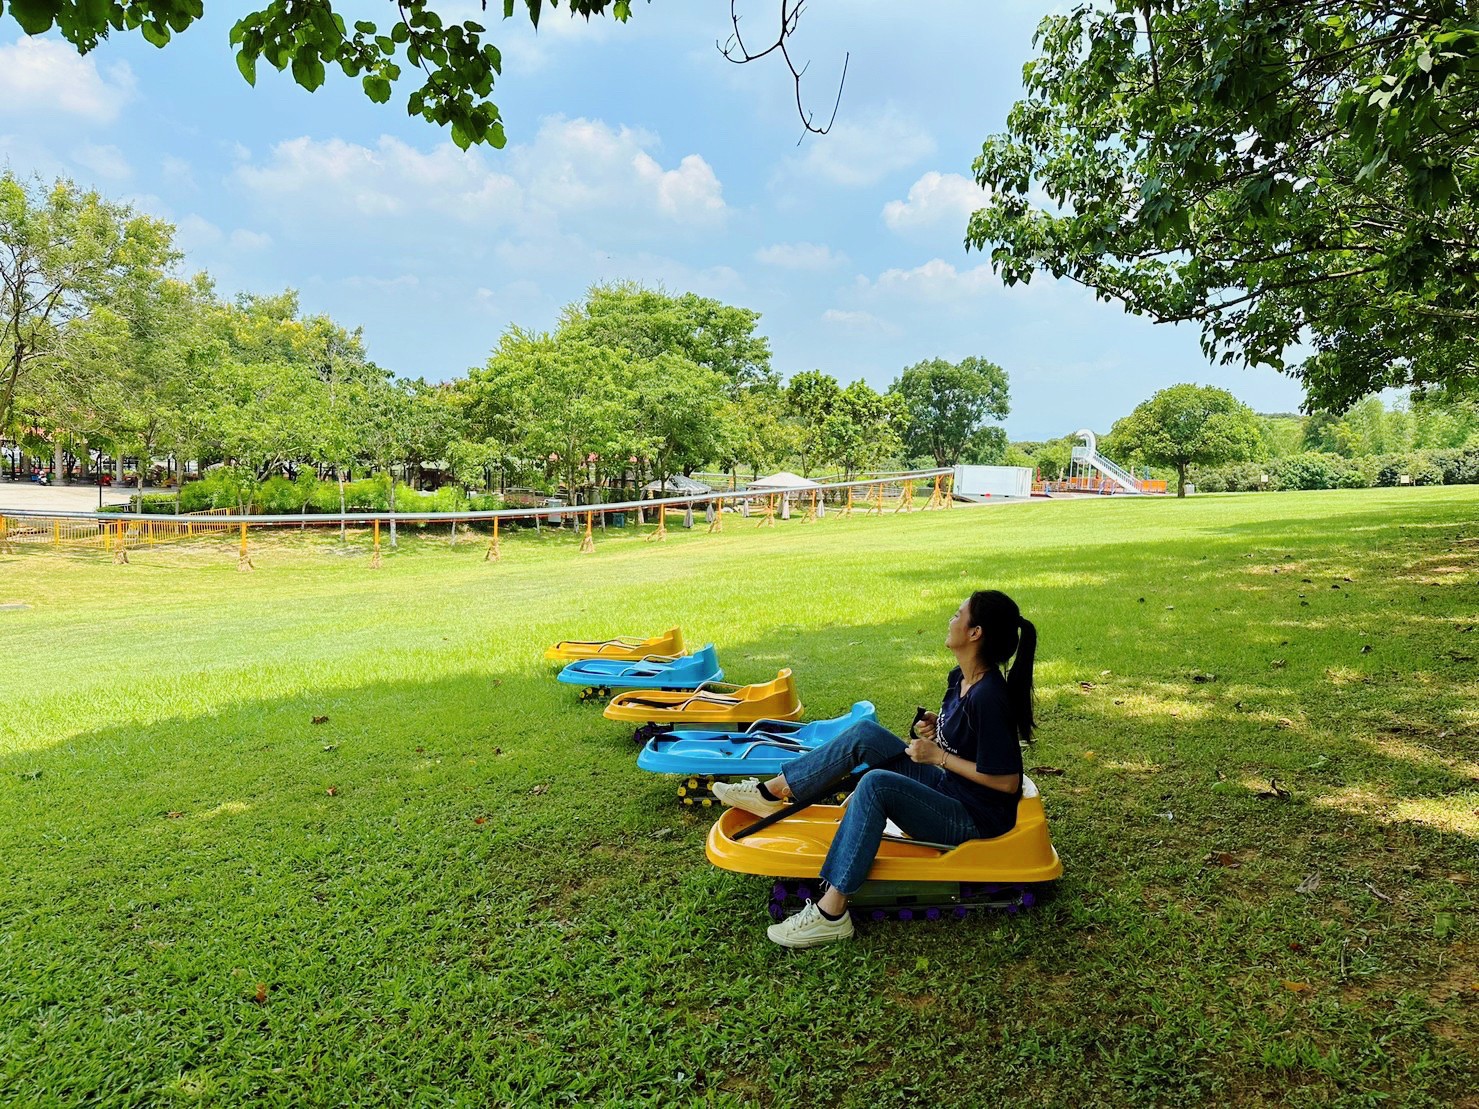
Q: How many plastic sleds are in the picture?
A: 5